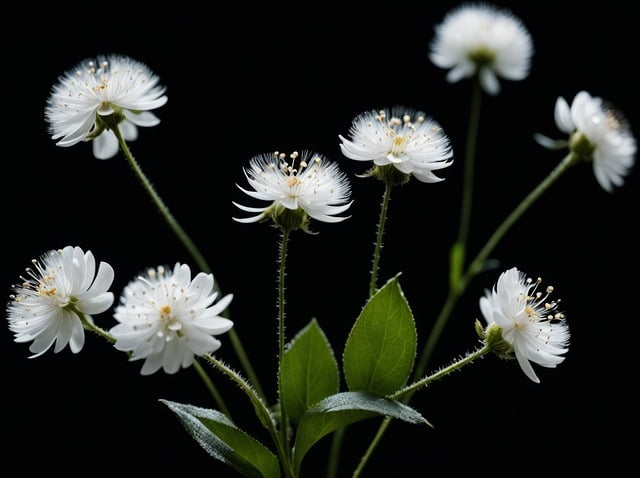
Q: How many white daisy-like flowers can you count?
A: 8